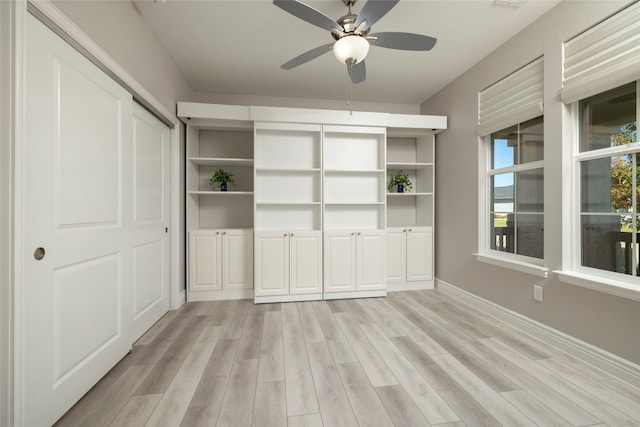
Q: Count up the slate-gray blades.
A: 5